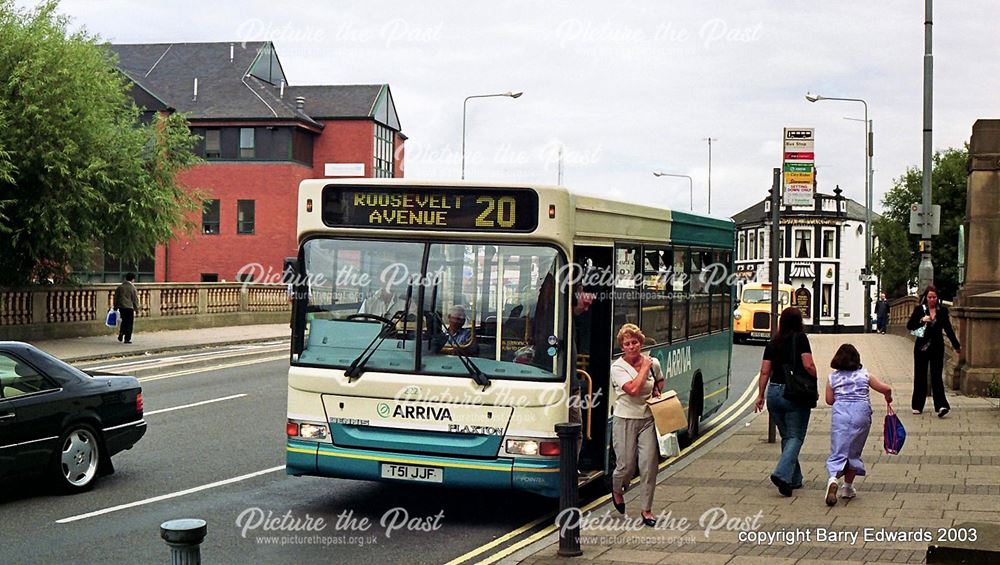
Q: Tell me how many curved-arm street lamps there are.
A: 3